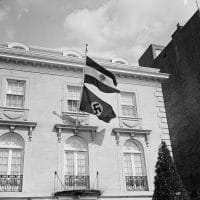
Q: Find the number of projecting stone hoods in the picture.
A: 3